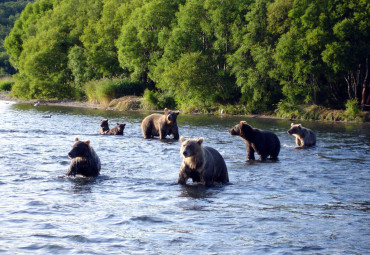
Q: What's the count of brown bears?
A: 7